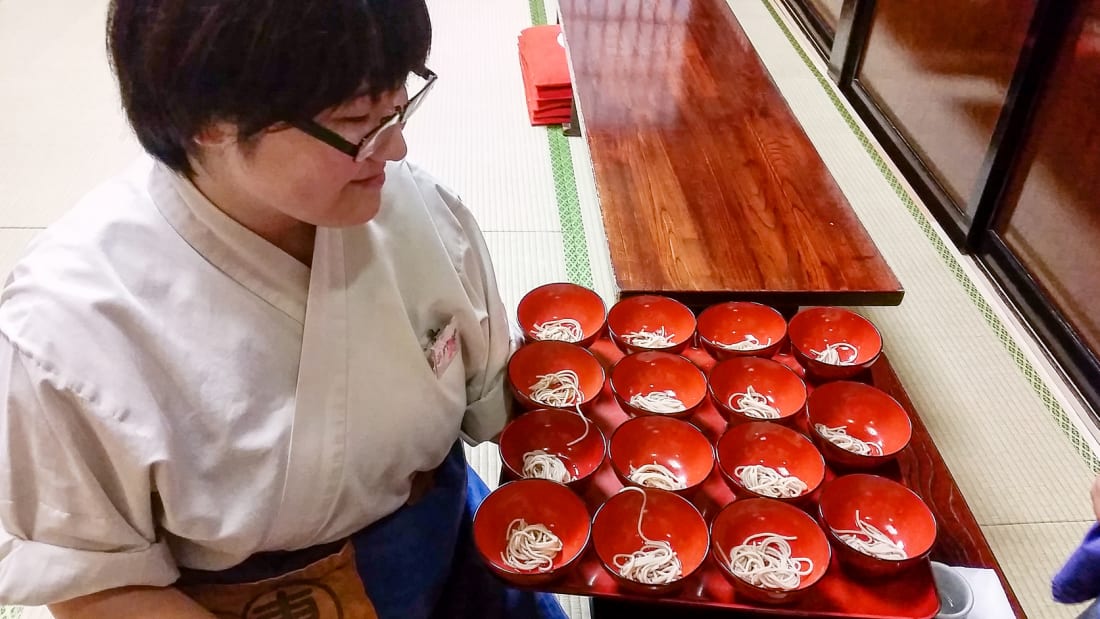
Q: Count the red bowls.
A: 15